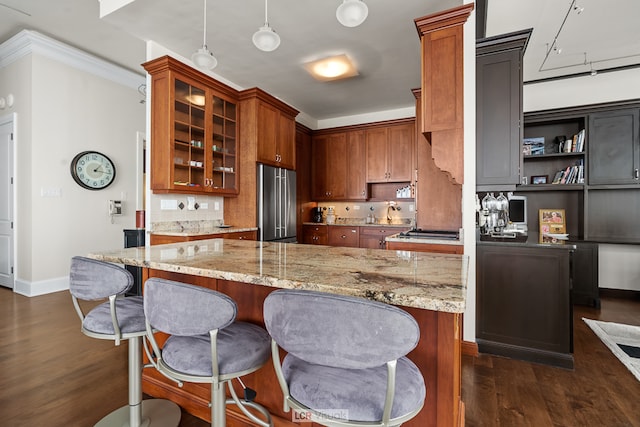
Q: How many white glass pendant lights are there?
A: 3